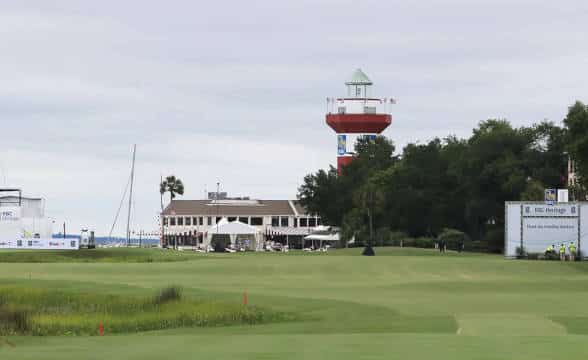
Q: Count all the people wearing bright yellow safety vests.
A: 3